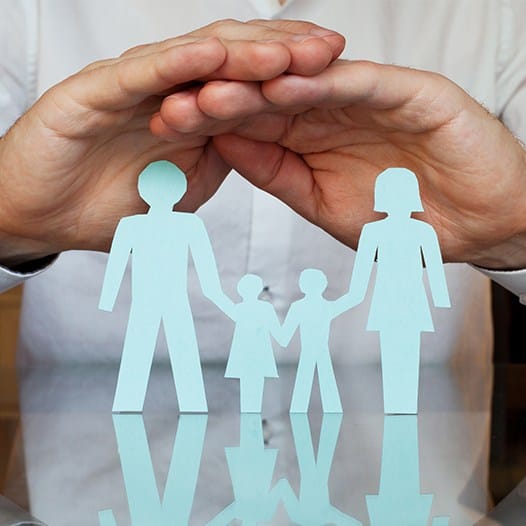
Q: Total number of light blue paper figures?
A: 4